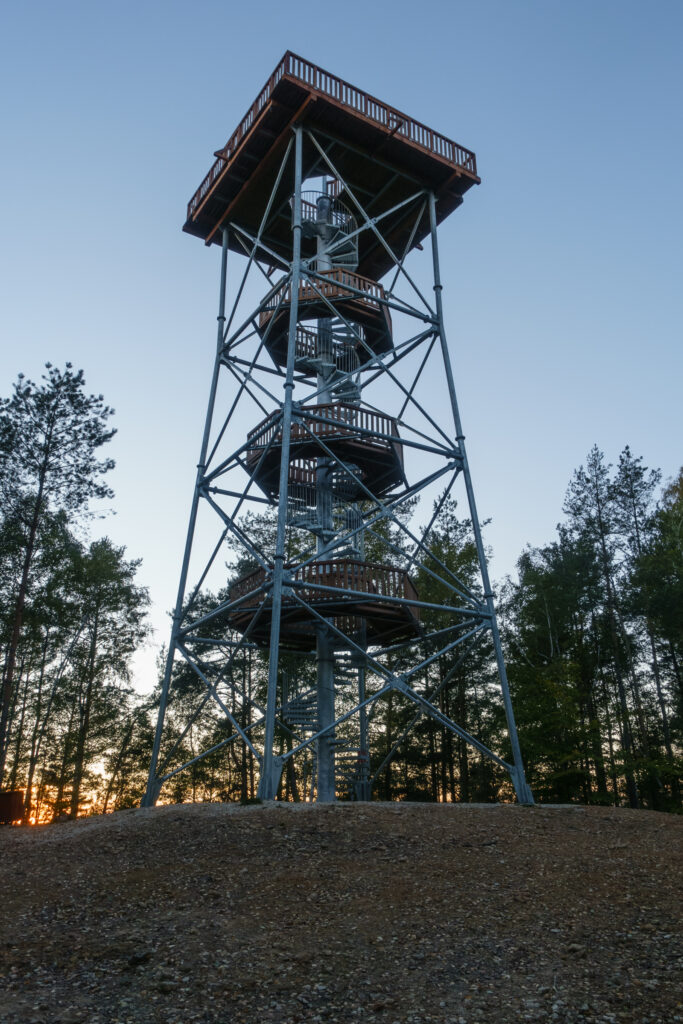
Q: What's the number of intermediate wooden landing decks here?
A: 3